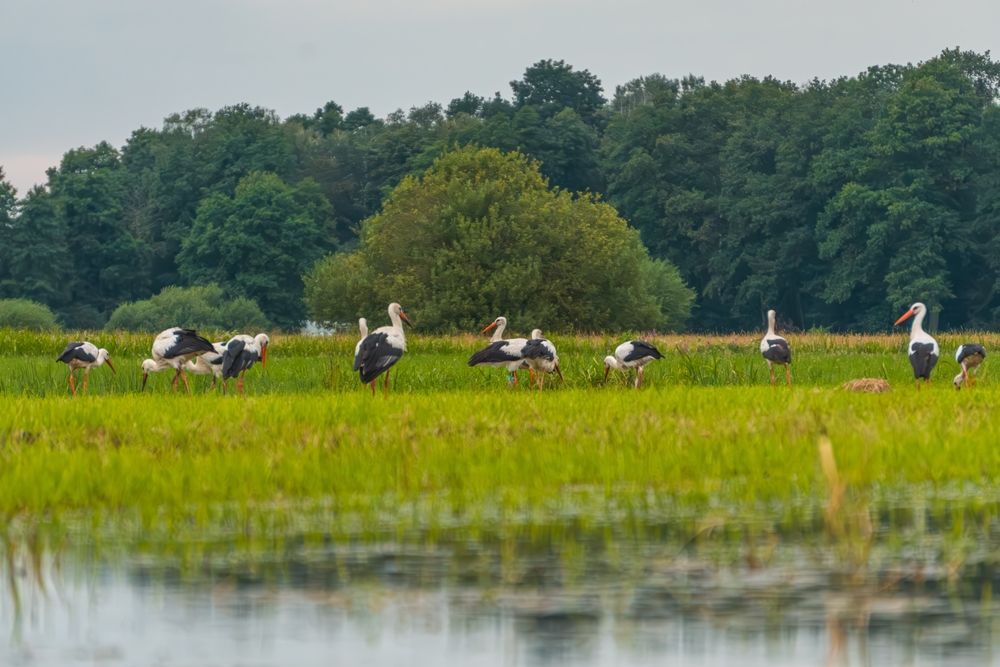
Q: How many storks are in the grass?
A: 13